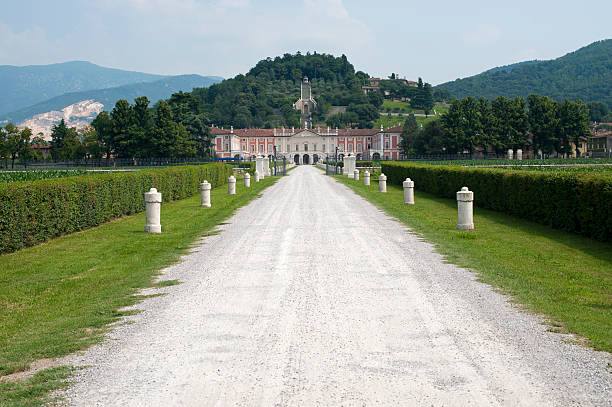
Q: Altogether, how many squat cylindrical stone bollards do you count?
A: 10